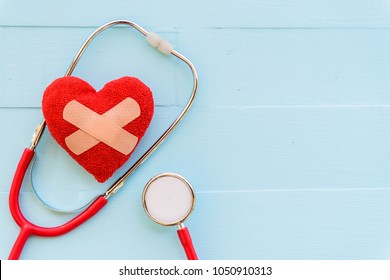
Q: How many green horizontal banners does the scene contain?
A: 0